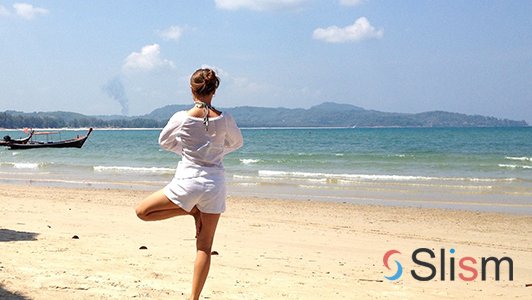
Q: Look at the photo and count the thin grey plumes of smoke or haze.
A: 1